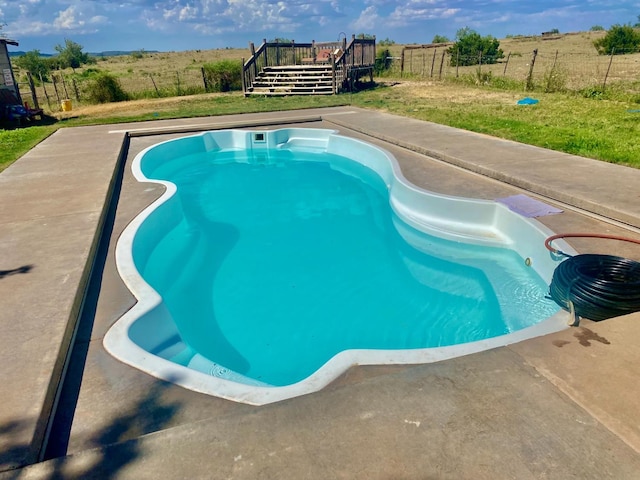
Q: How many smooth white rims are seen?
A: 1